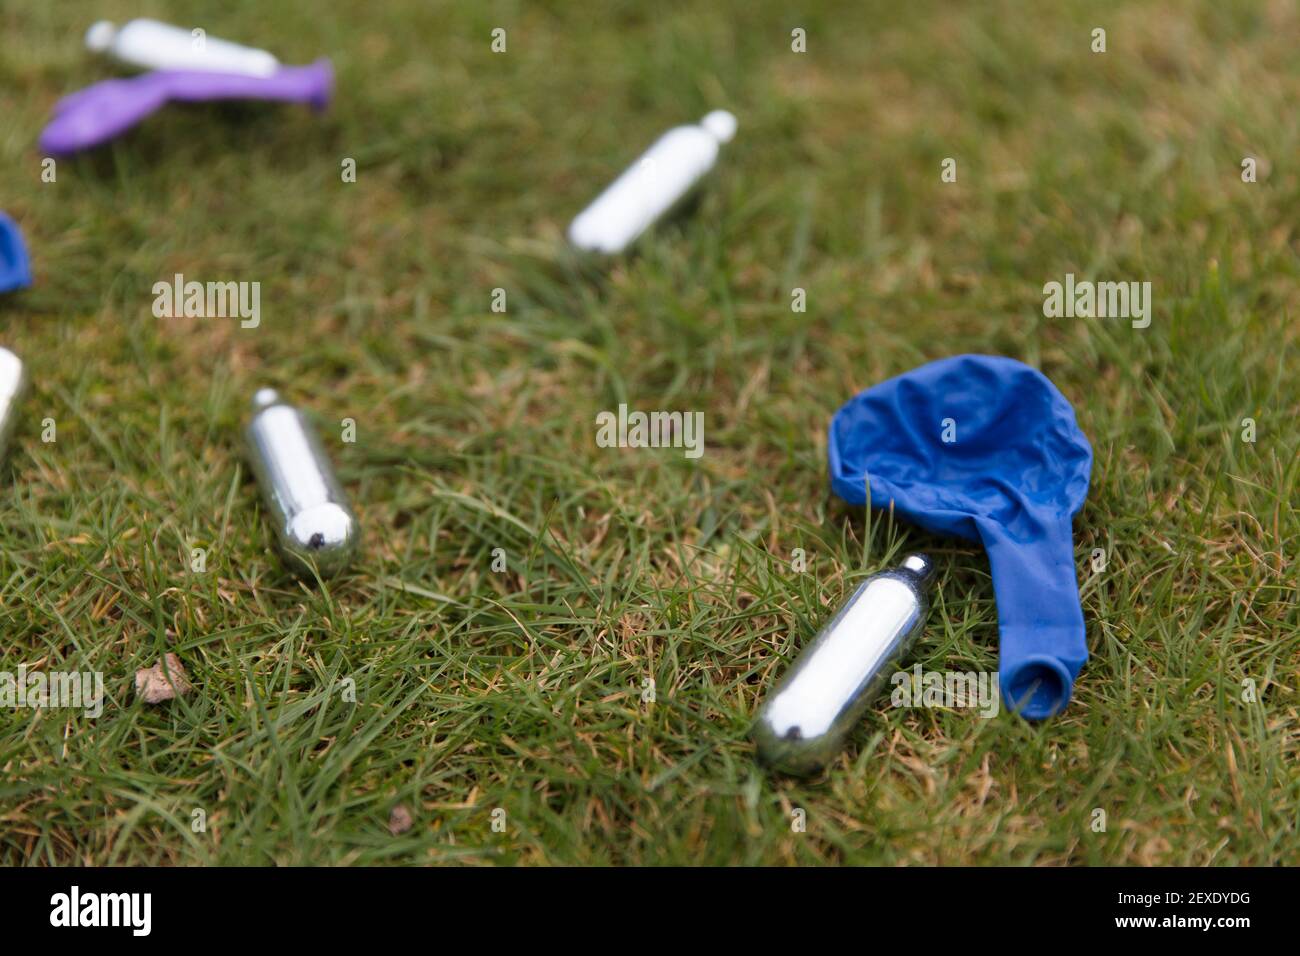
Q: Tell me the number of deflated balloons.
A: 3